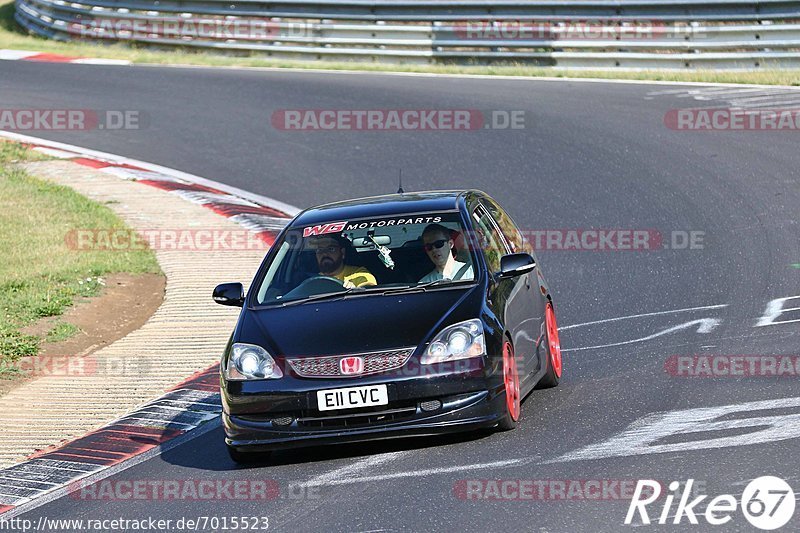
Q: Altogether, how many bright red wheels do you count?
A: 2